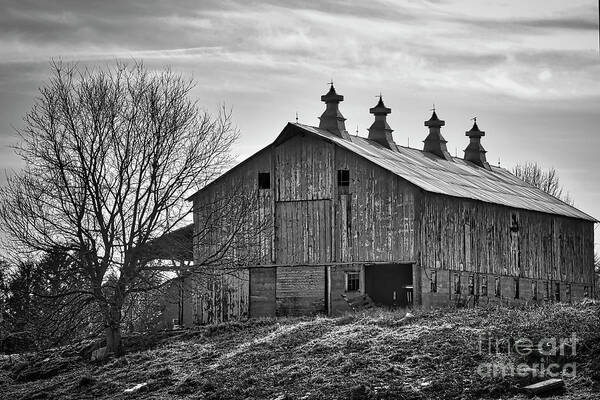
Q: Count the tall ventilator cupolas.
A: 4